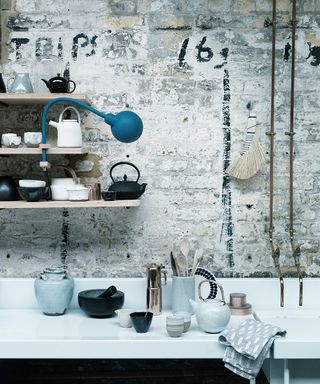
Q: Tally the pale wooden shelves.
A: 3